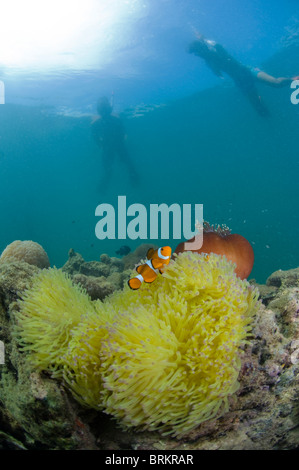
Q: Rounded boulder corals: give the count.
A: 1